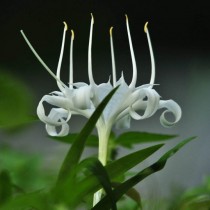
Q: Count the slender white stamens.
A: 6